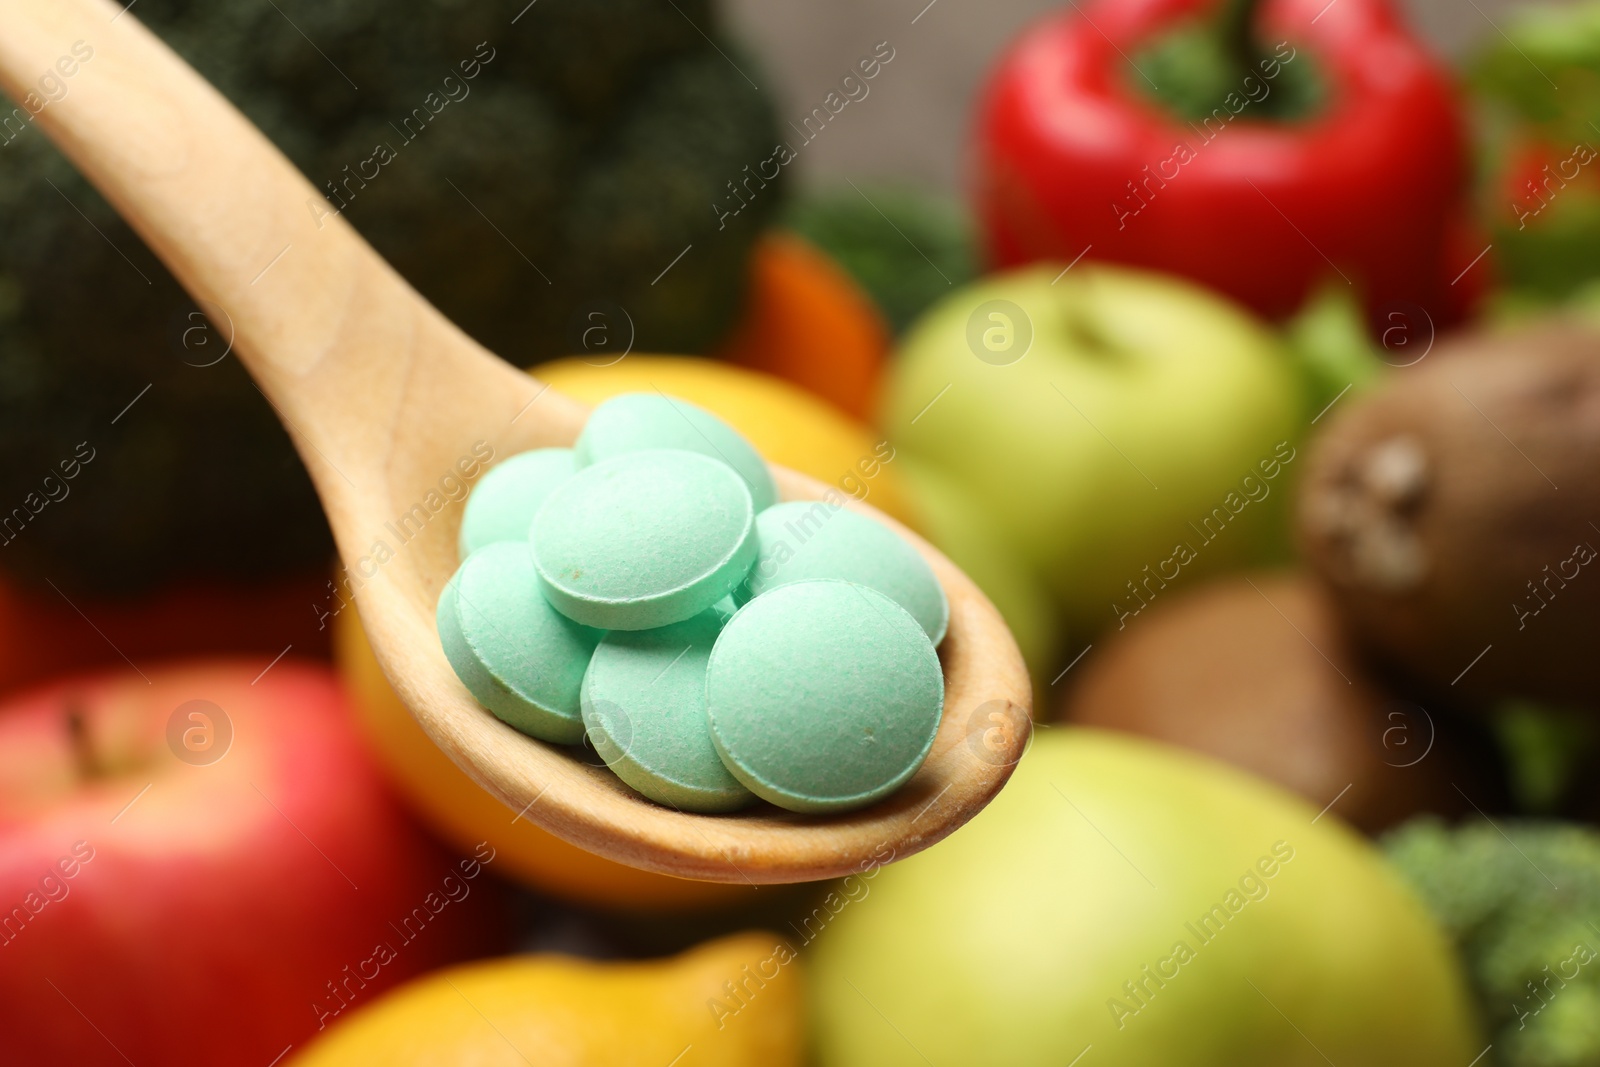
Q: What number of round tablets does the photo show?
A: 7